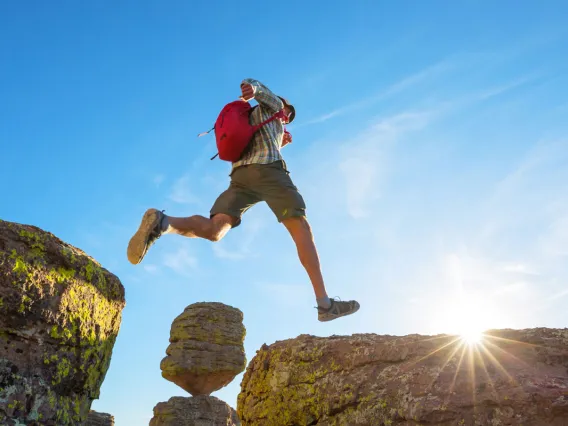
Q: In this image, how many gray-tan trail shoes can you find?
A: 2